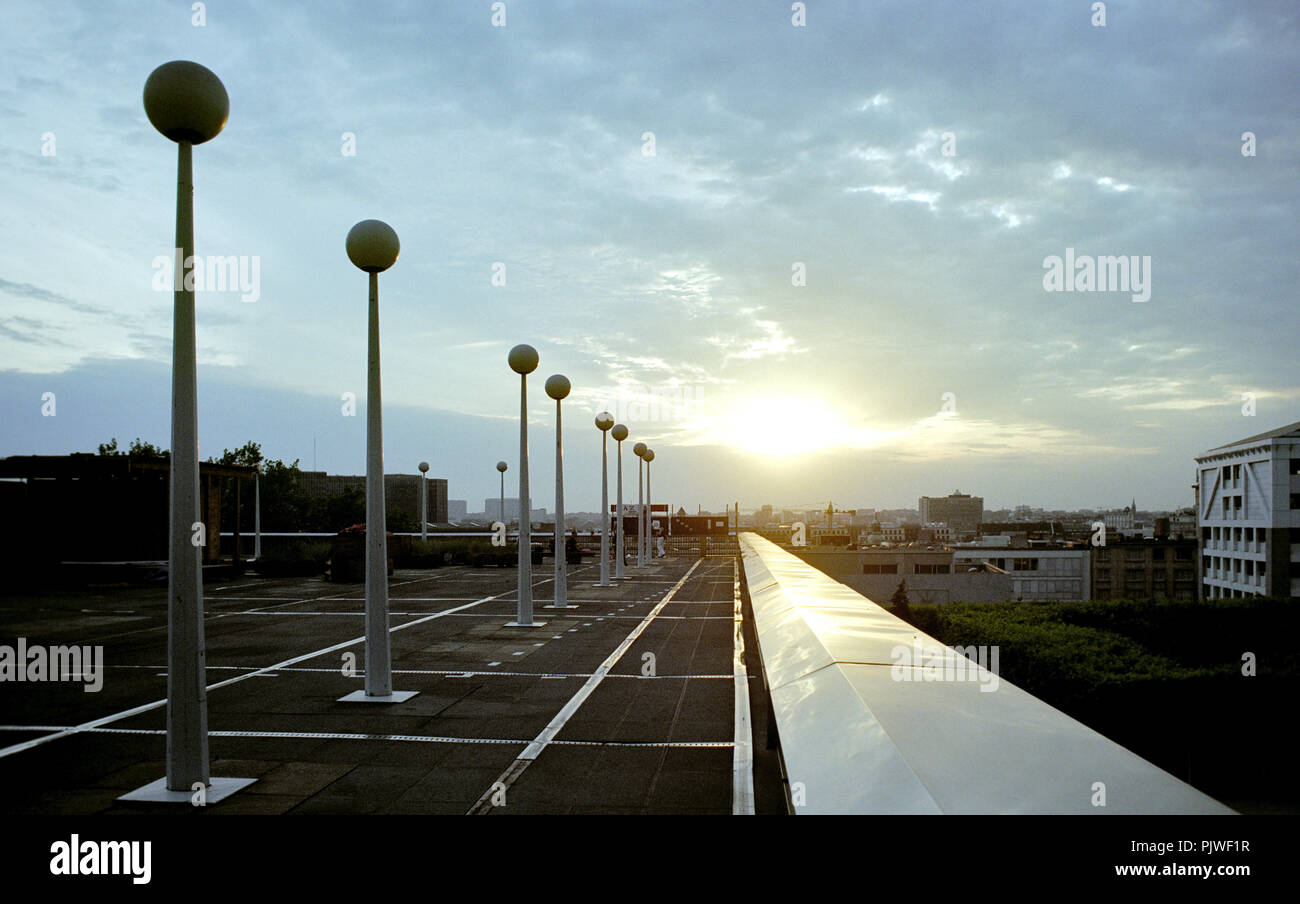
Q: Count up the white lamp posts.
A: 11